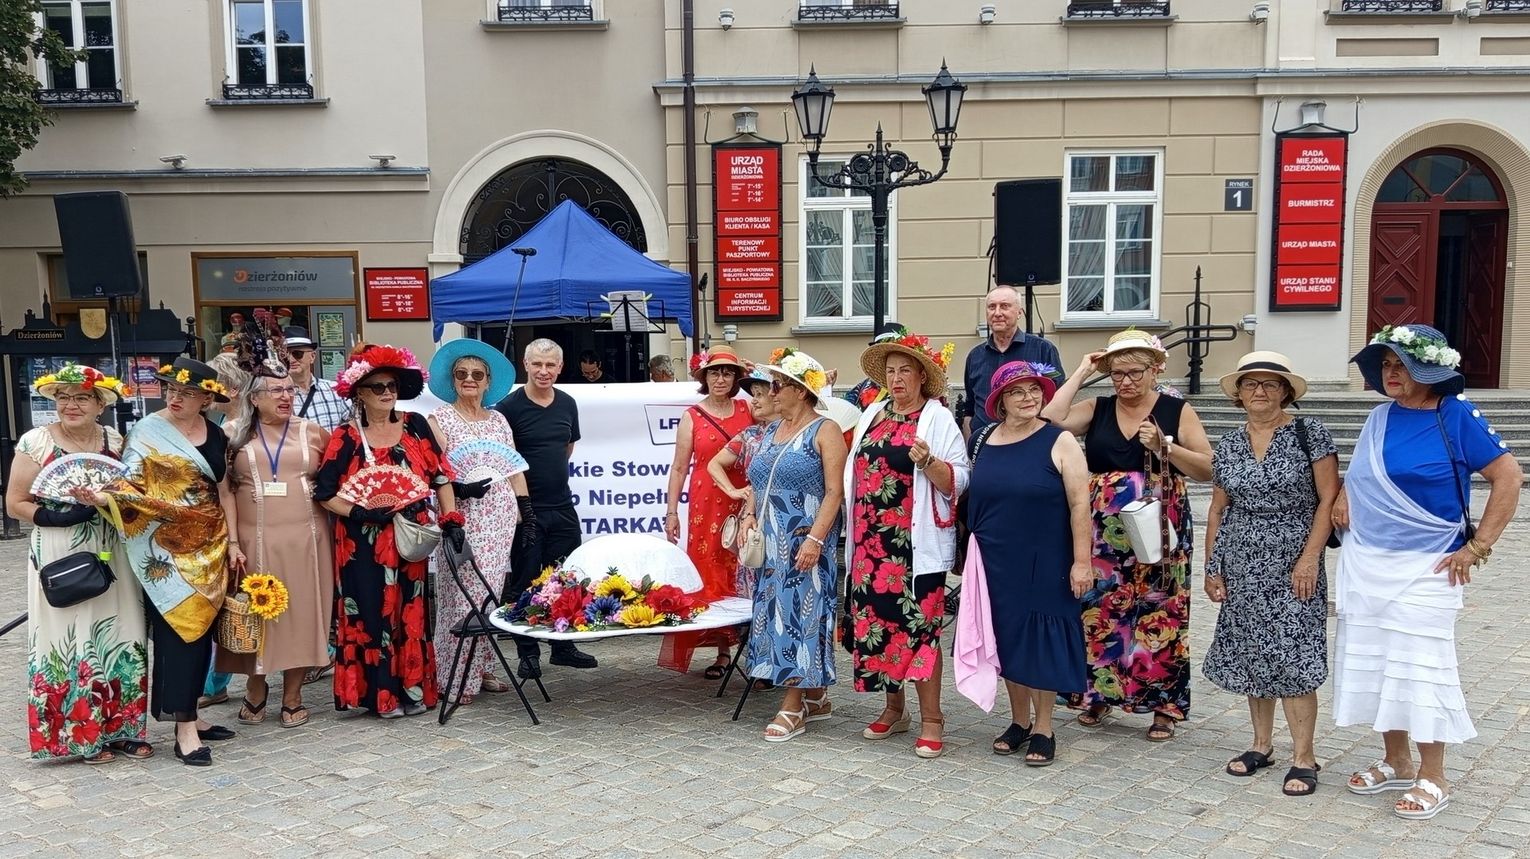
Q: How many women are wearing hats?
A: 13